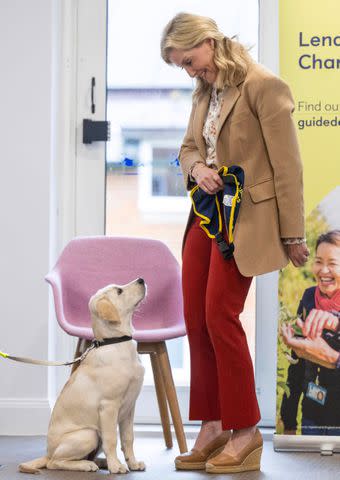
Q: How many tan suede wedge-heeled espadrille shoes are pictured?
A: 2